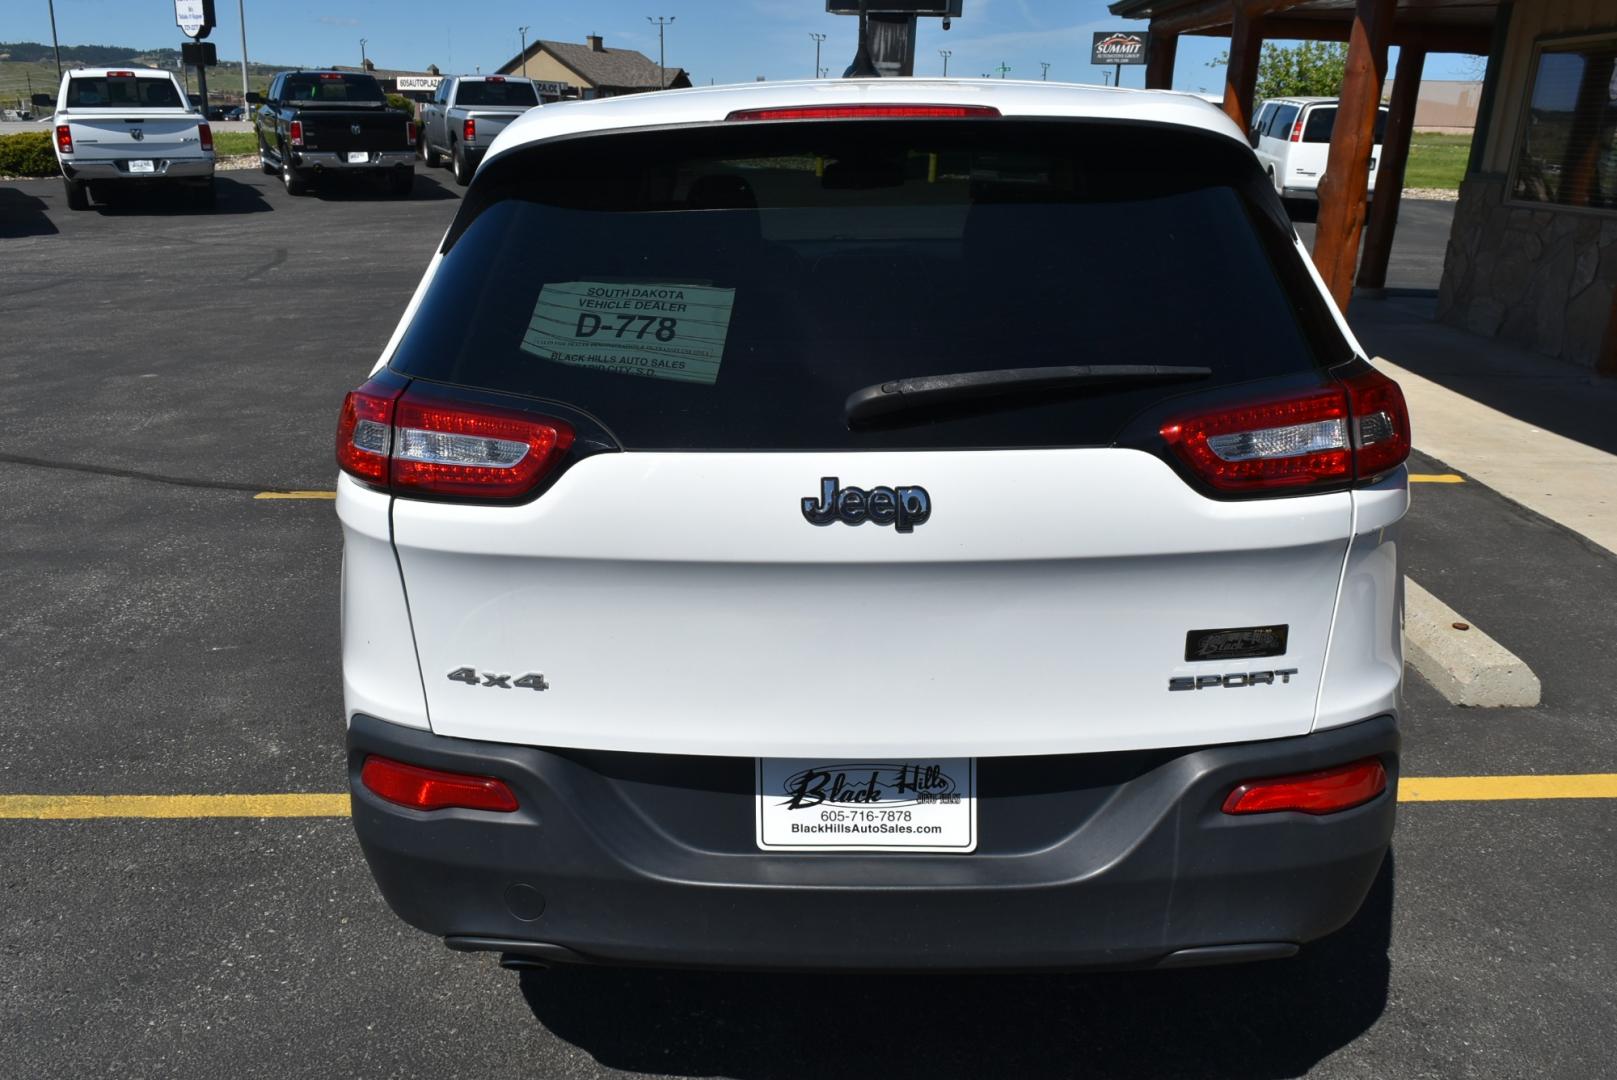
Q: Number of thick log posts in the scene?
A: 4